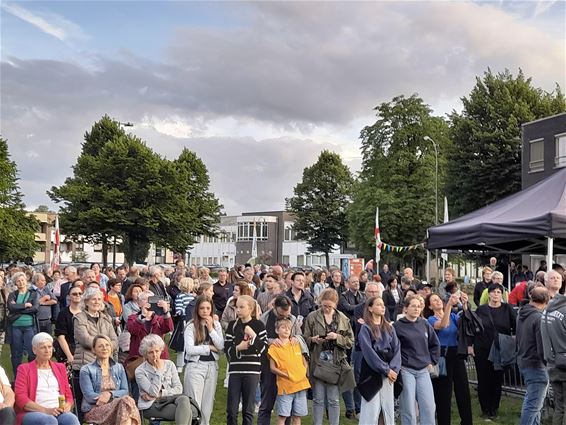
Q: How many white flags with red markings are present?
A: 2